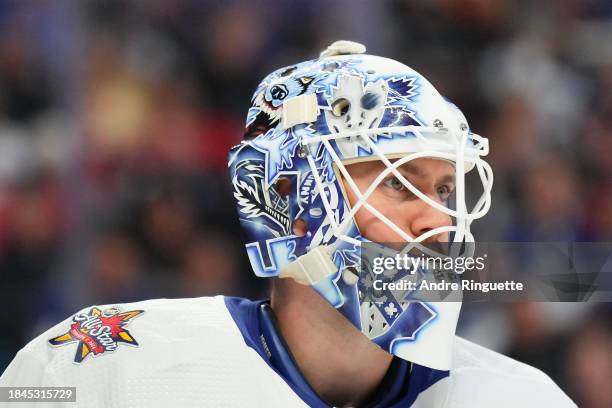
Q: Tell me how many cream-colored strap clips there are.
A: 2